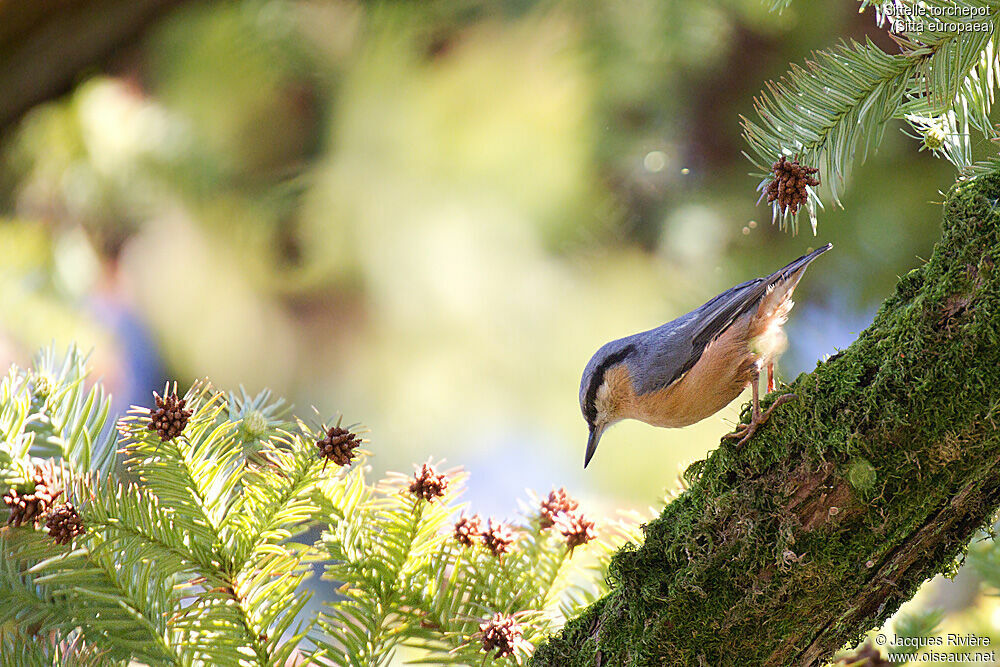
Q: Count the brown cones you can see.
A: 11